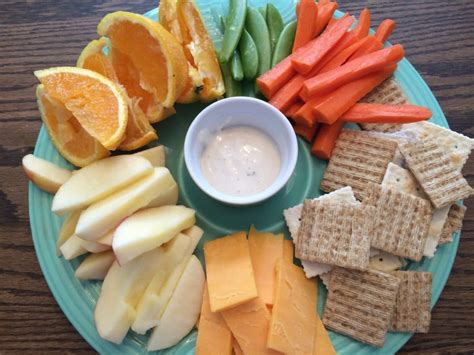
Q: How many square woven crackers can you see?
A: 8